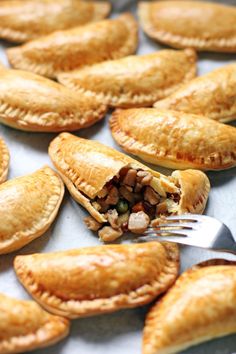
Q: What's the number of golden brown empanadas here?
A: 13